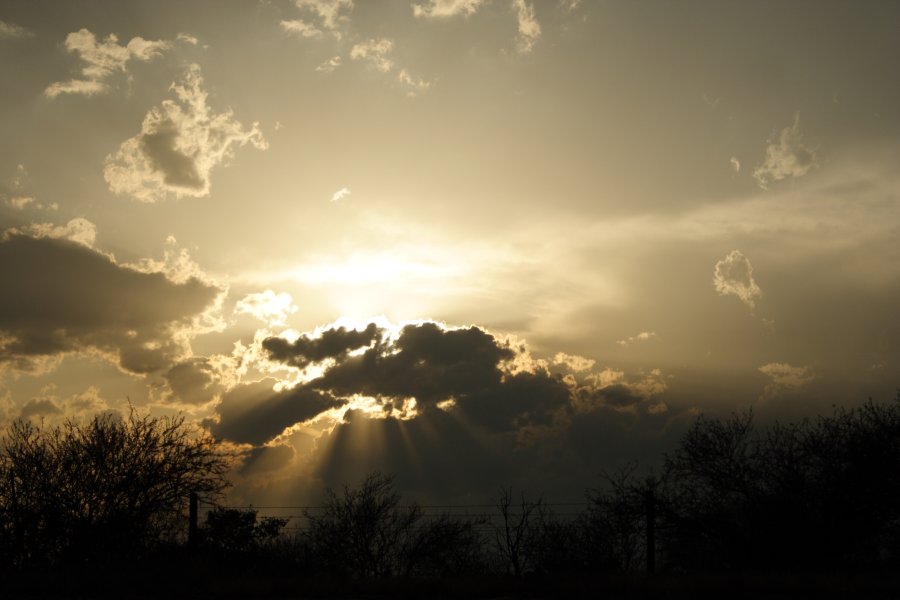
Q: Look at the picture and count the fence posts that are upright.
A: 2